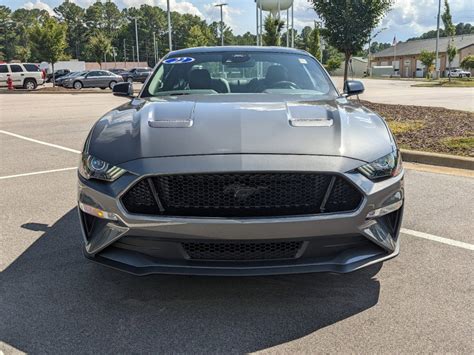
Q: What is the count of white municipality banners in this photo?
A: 0